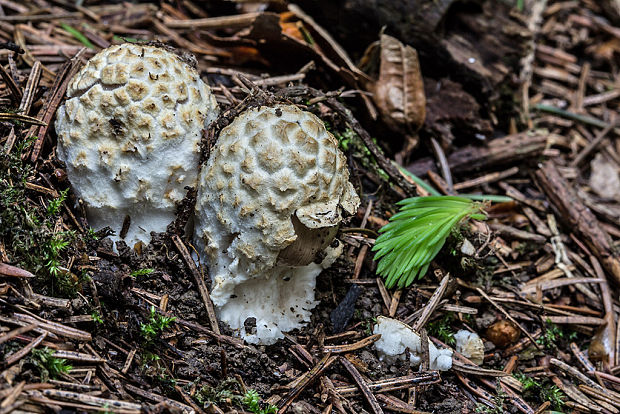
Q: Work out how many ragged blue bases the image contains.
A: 0